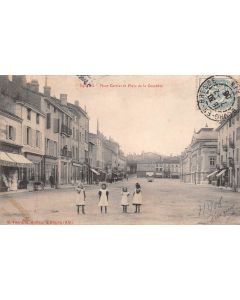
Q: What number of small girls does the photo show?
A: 4